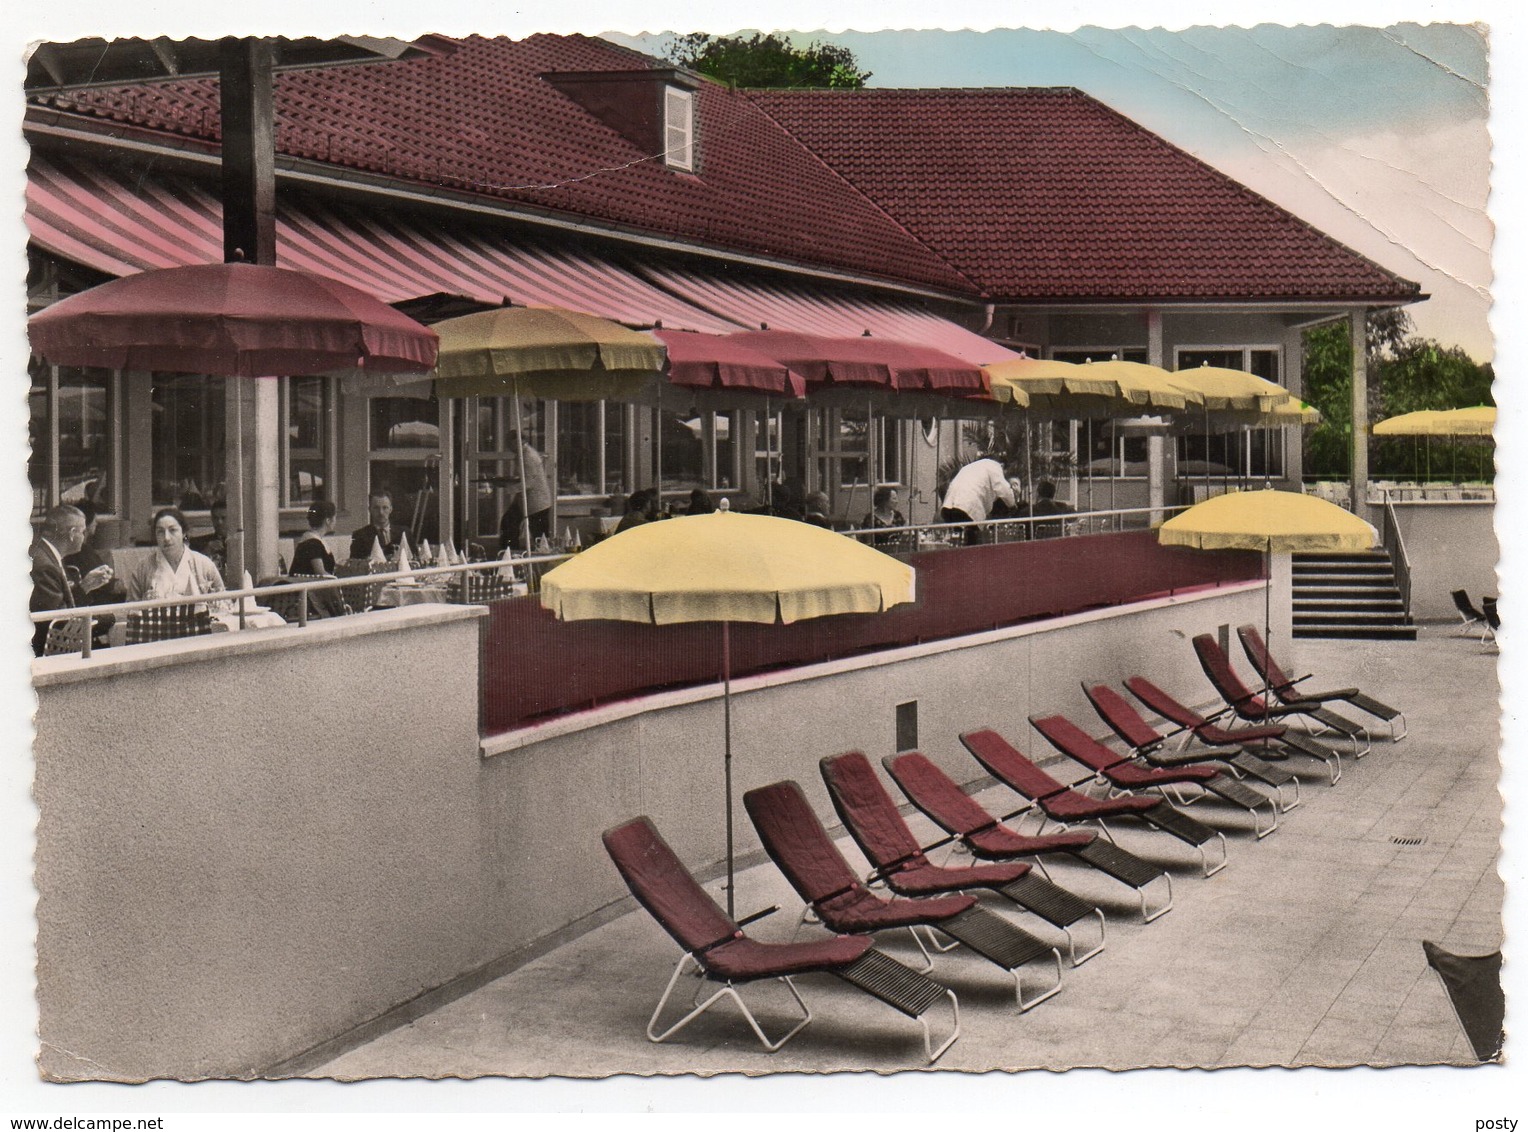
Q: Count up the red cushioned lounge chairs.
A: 10